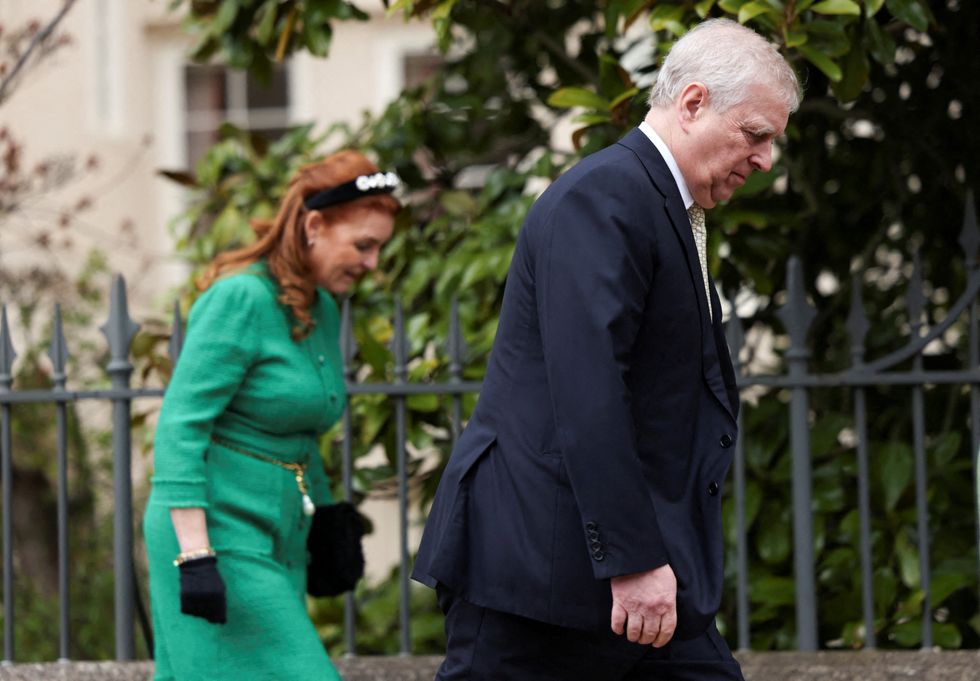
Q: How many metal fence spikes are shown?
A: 12